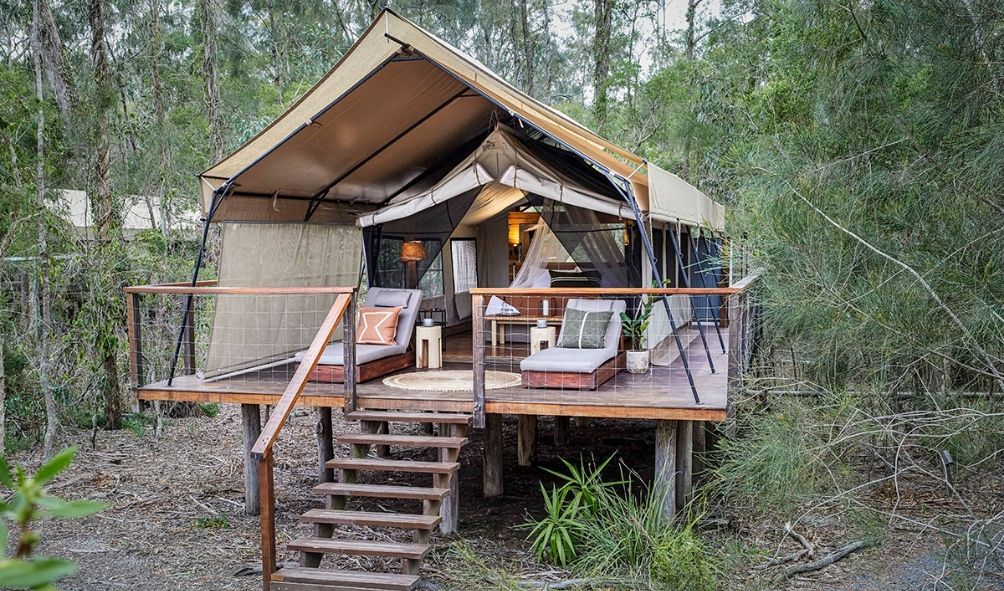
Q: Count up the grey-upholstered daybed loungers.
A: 2